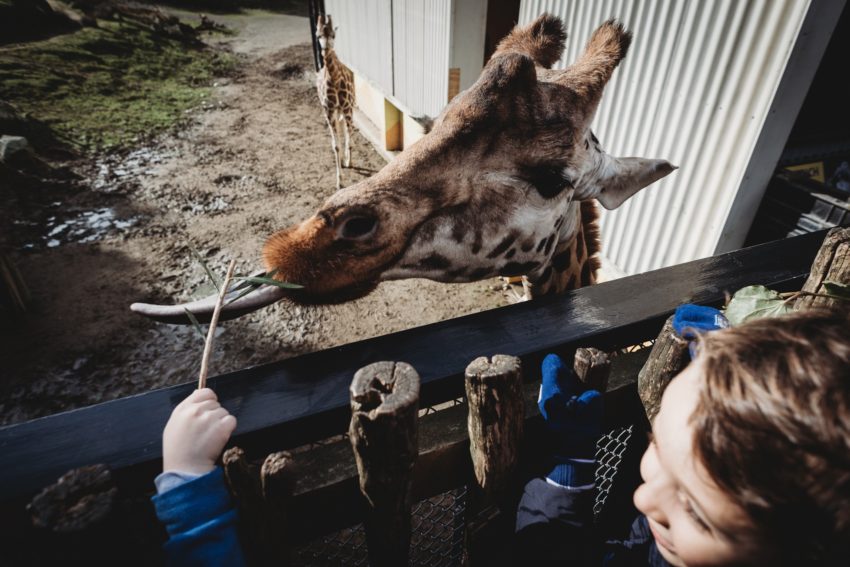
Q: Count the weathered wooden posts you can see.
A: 8